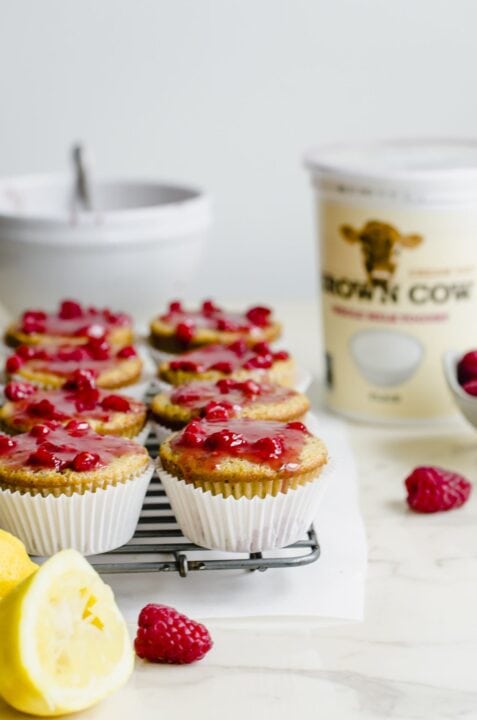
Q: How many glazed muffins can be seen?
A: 8